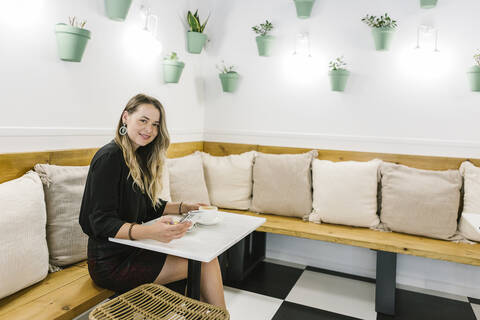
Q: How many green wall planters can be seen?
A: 11